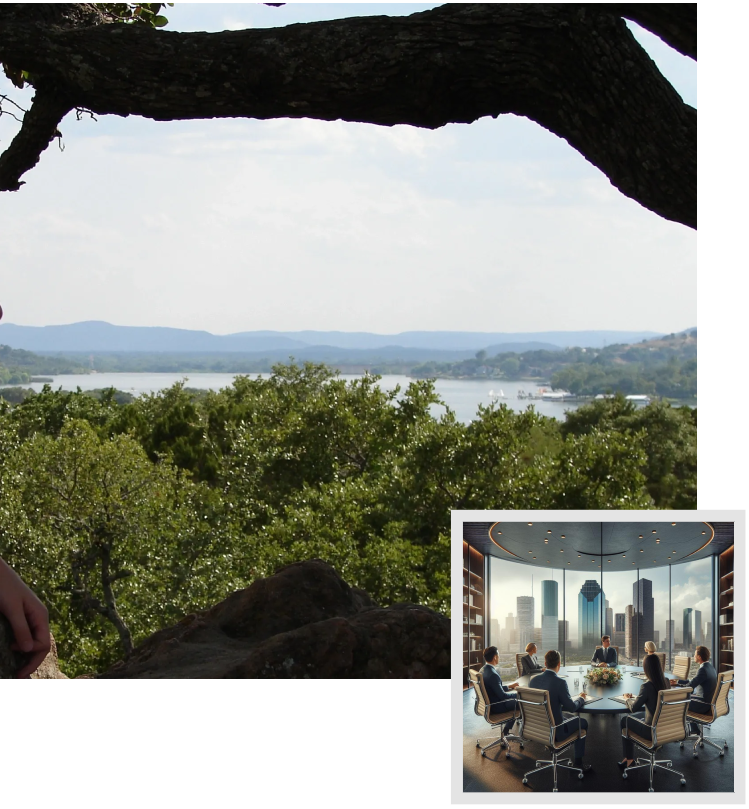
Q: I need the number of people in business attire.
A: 7